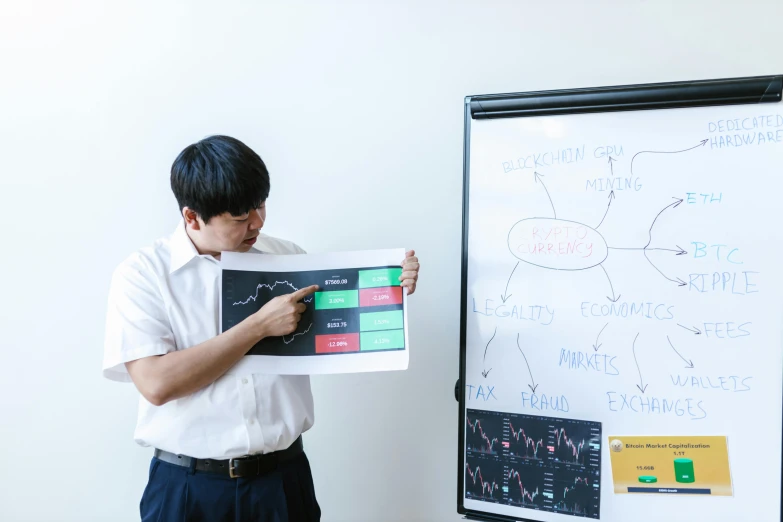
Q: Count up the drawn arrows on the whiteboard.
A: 15